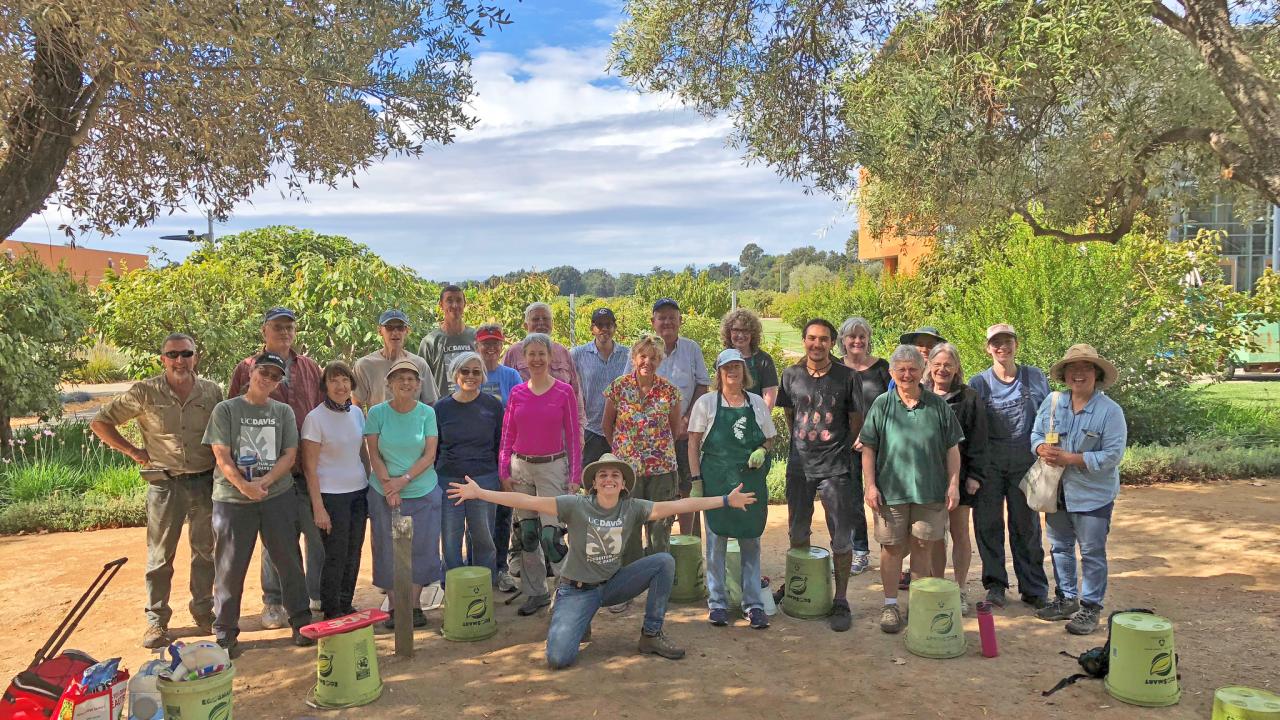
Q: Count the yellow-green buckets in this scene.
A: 9